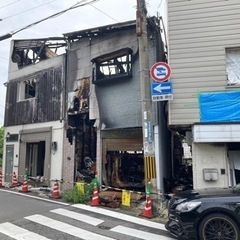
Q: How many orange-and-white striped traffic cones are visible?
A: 6